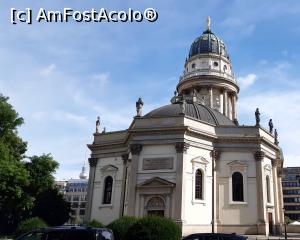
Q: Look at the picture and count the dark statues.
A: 5